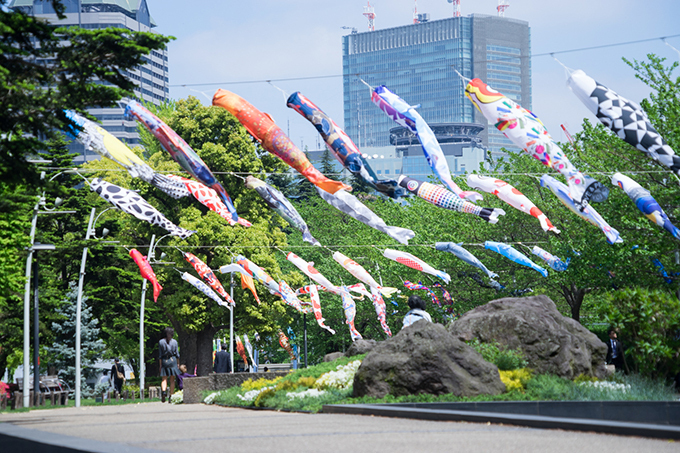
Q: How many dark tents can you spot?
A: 0